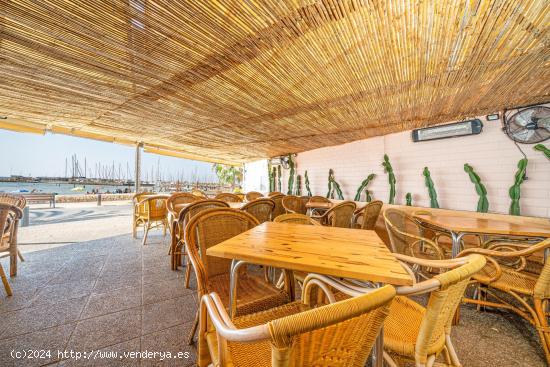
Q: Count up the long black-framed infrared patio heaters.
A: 1